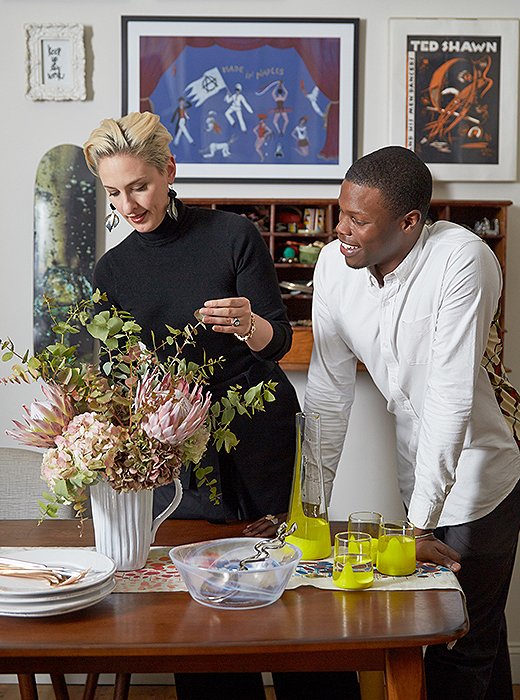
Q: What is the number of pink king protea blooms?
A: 2